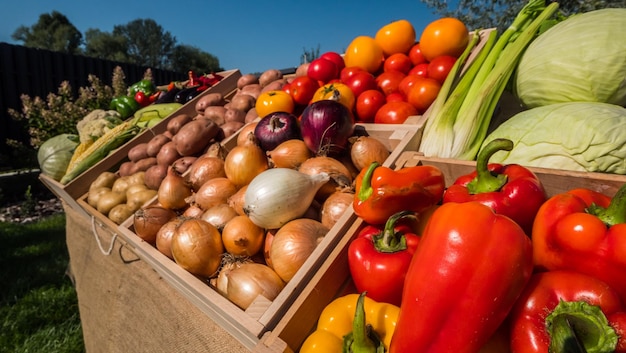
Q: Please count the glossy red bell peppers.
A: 6